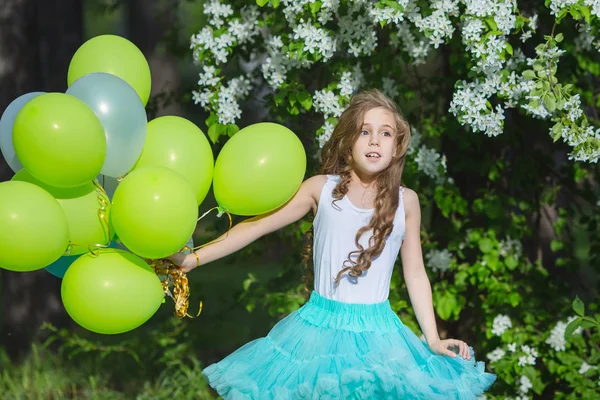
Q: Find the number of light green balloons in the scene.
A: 8